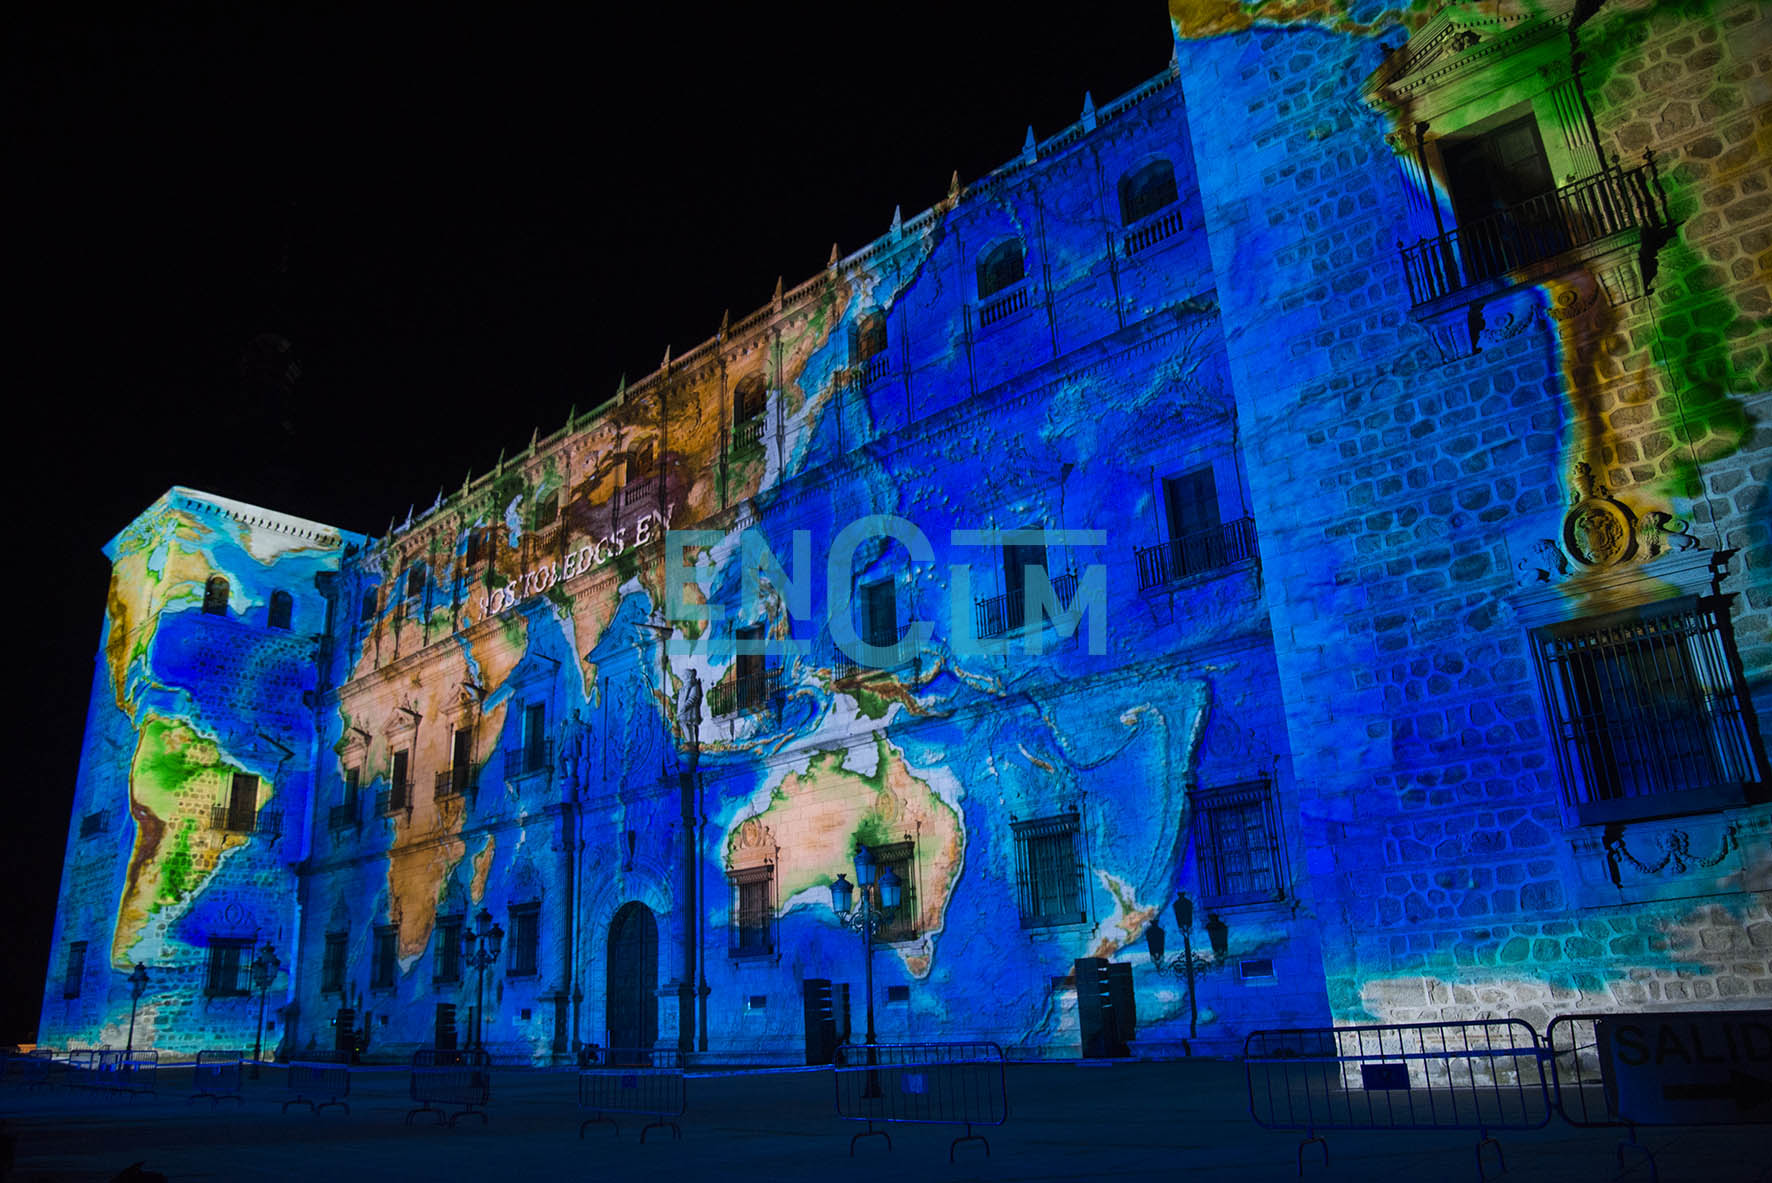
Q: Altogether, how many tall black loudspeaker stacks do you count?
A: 4